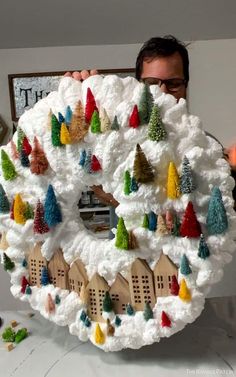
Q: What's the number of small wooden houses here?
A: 7